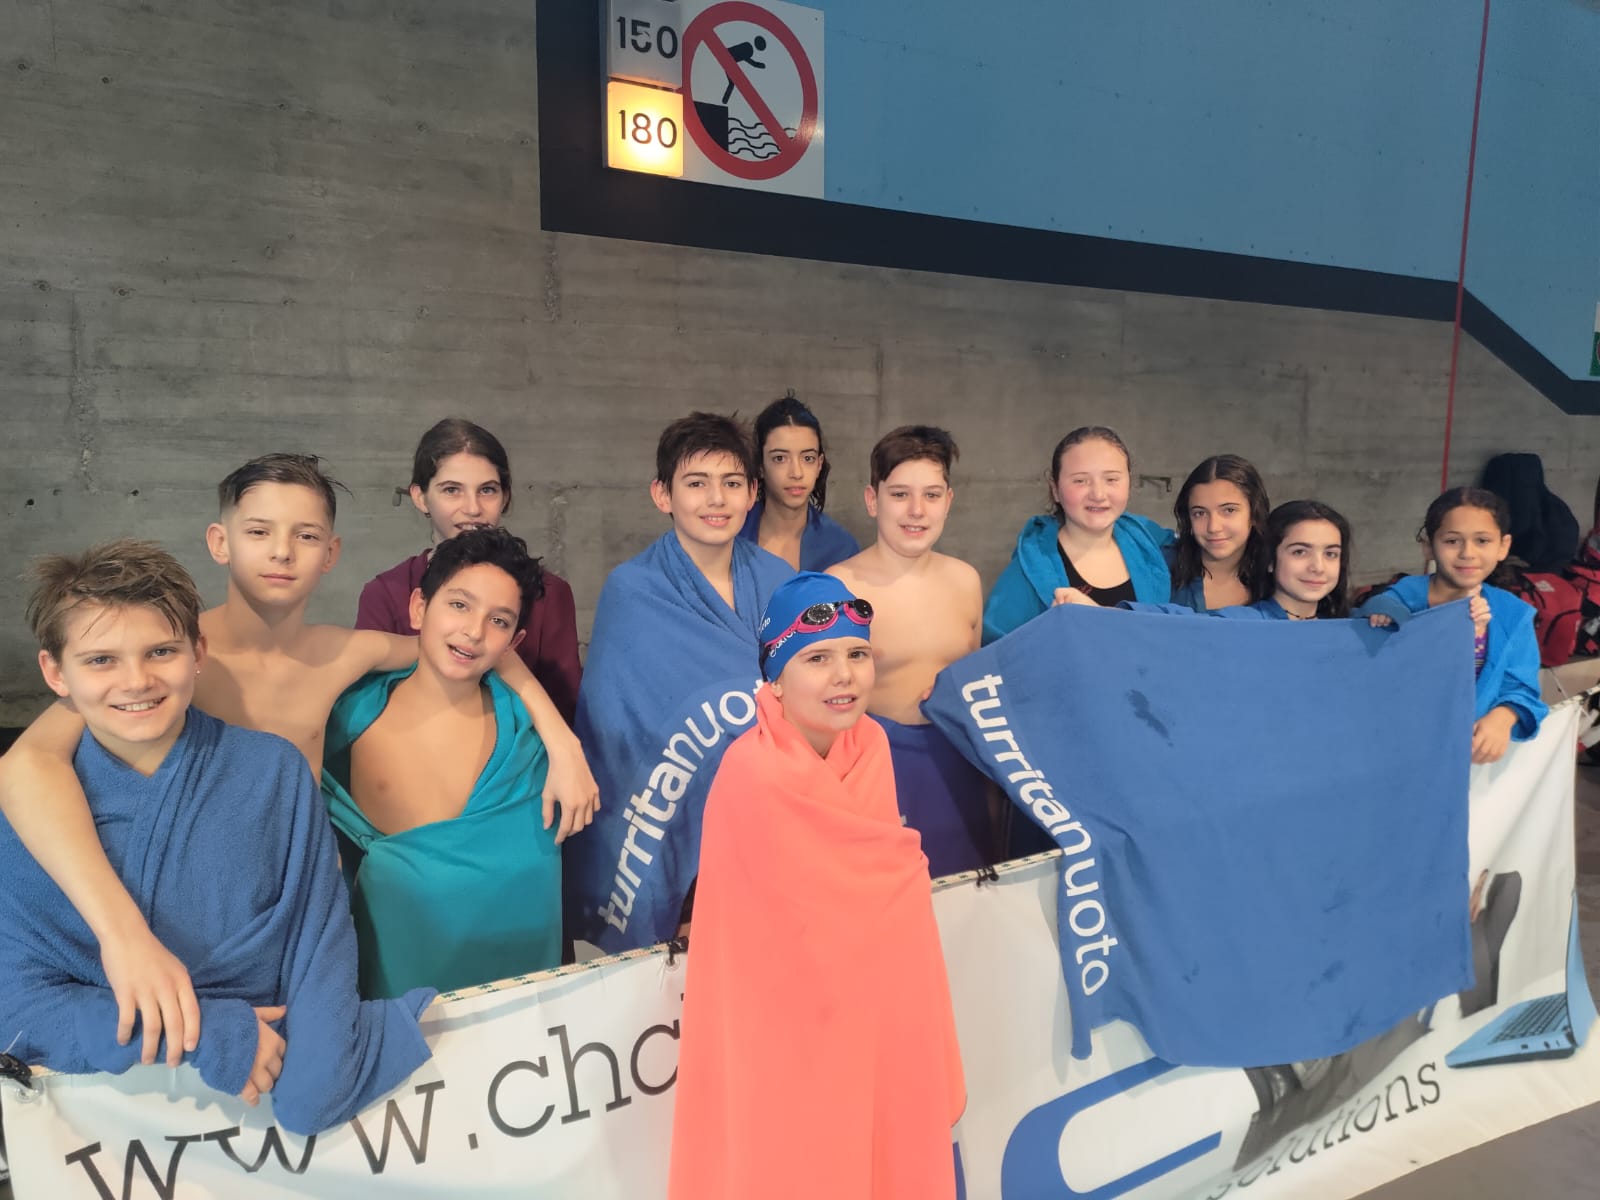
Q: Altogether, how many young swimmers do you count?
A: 12